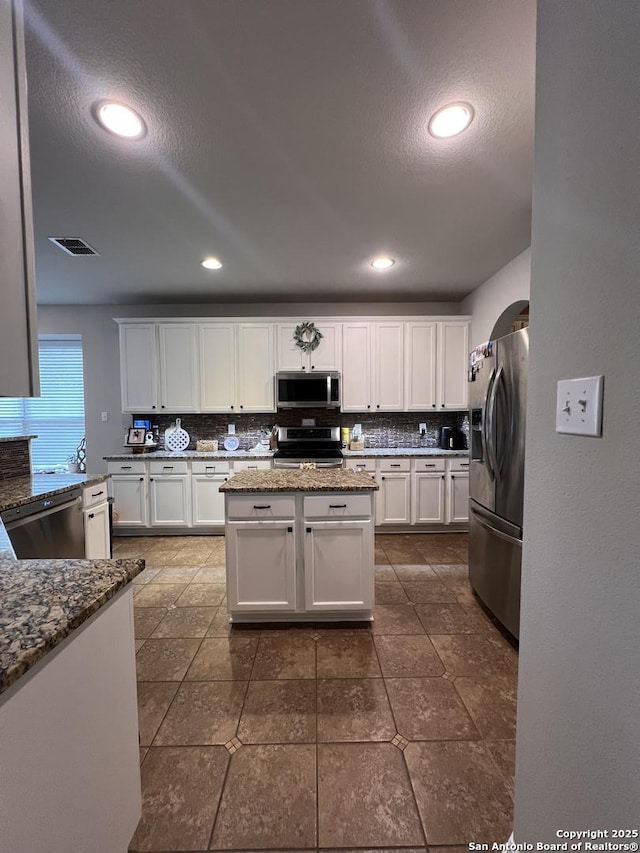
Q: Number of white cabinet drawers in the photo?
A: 11